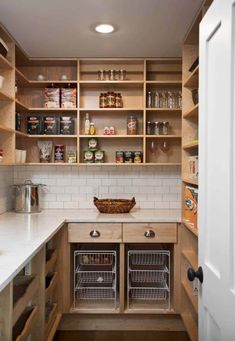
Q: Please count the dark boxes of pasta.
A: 3